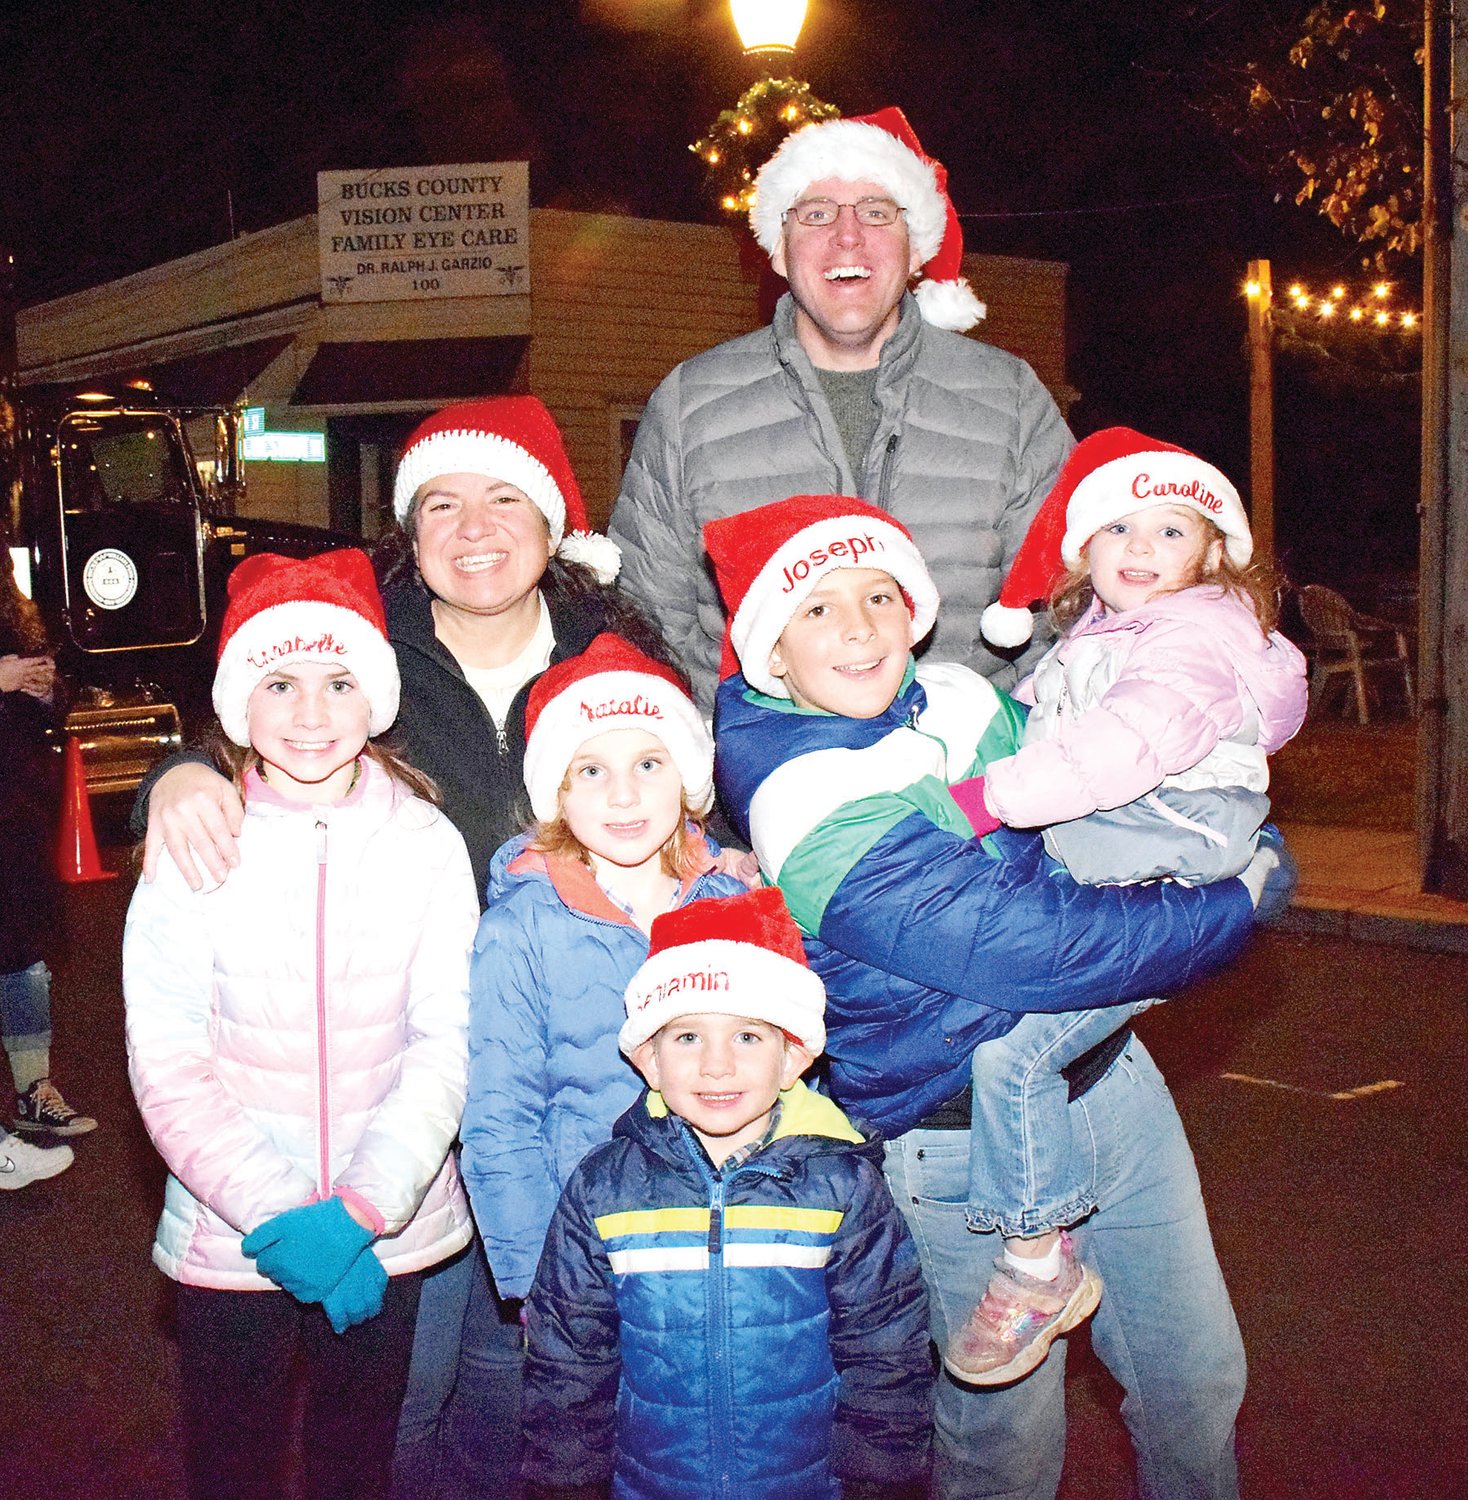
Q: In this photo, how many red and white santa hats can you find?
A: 7